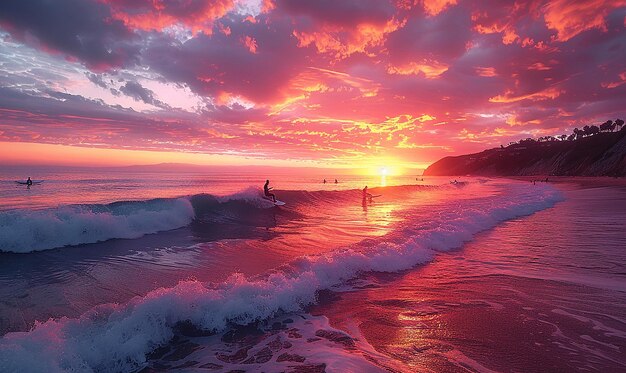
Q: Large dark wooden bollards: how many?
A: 0